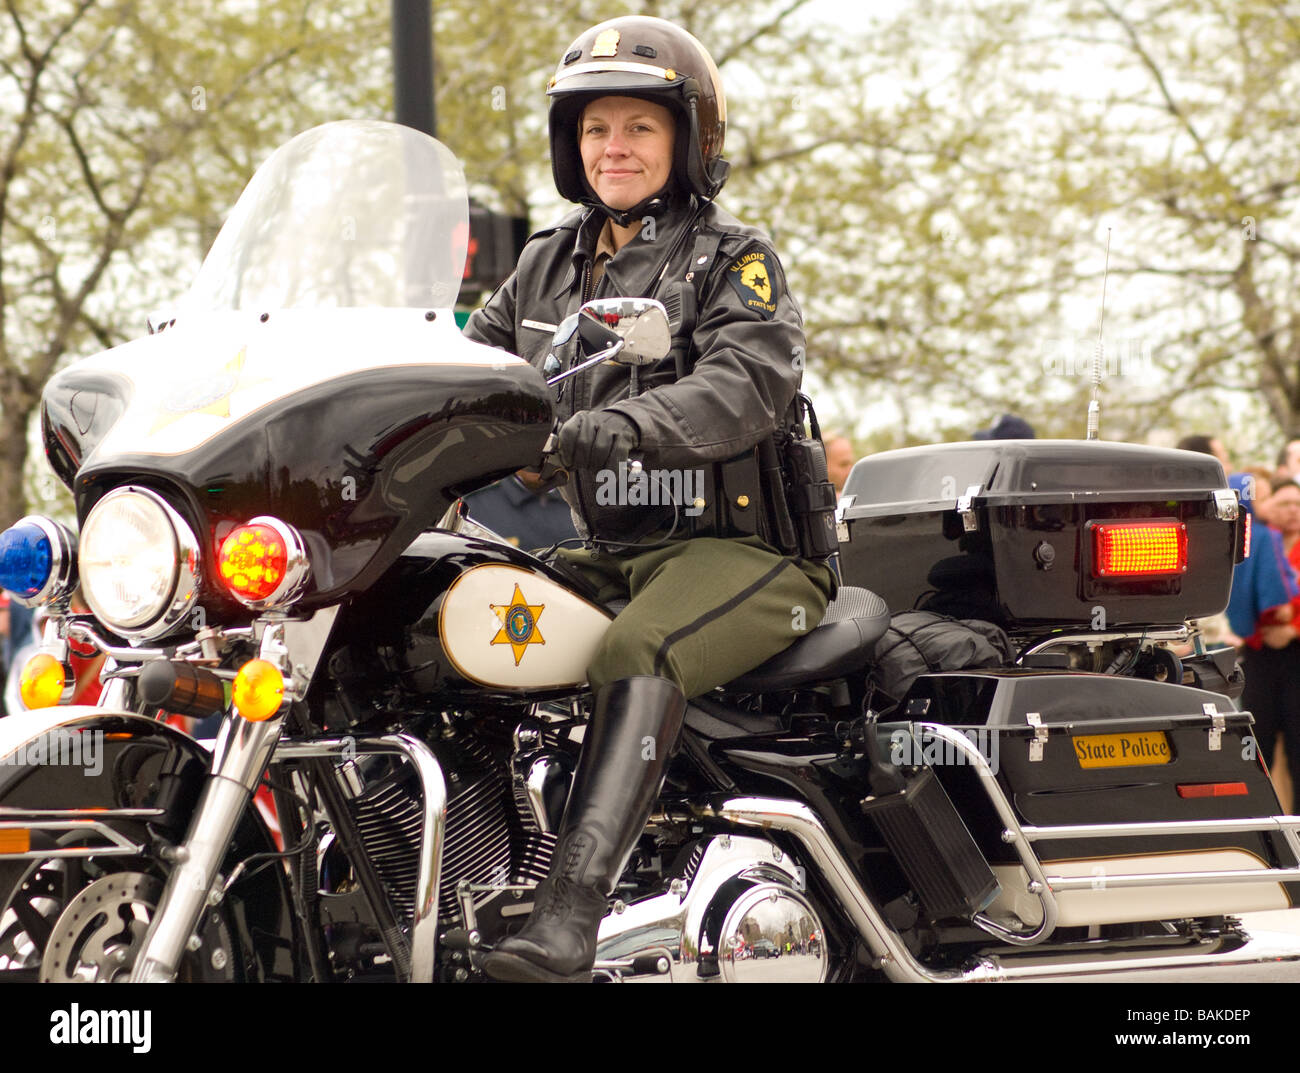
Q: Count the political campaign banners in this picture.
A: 0